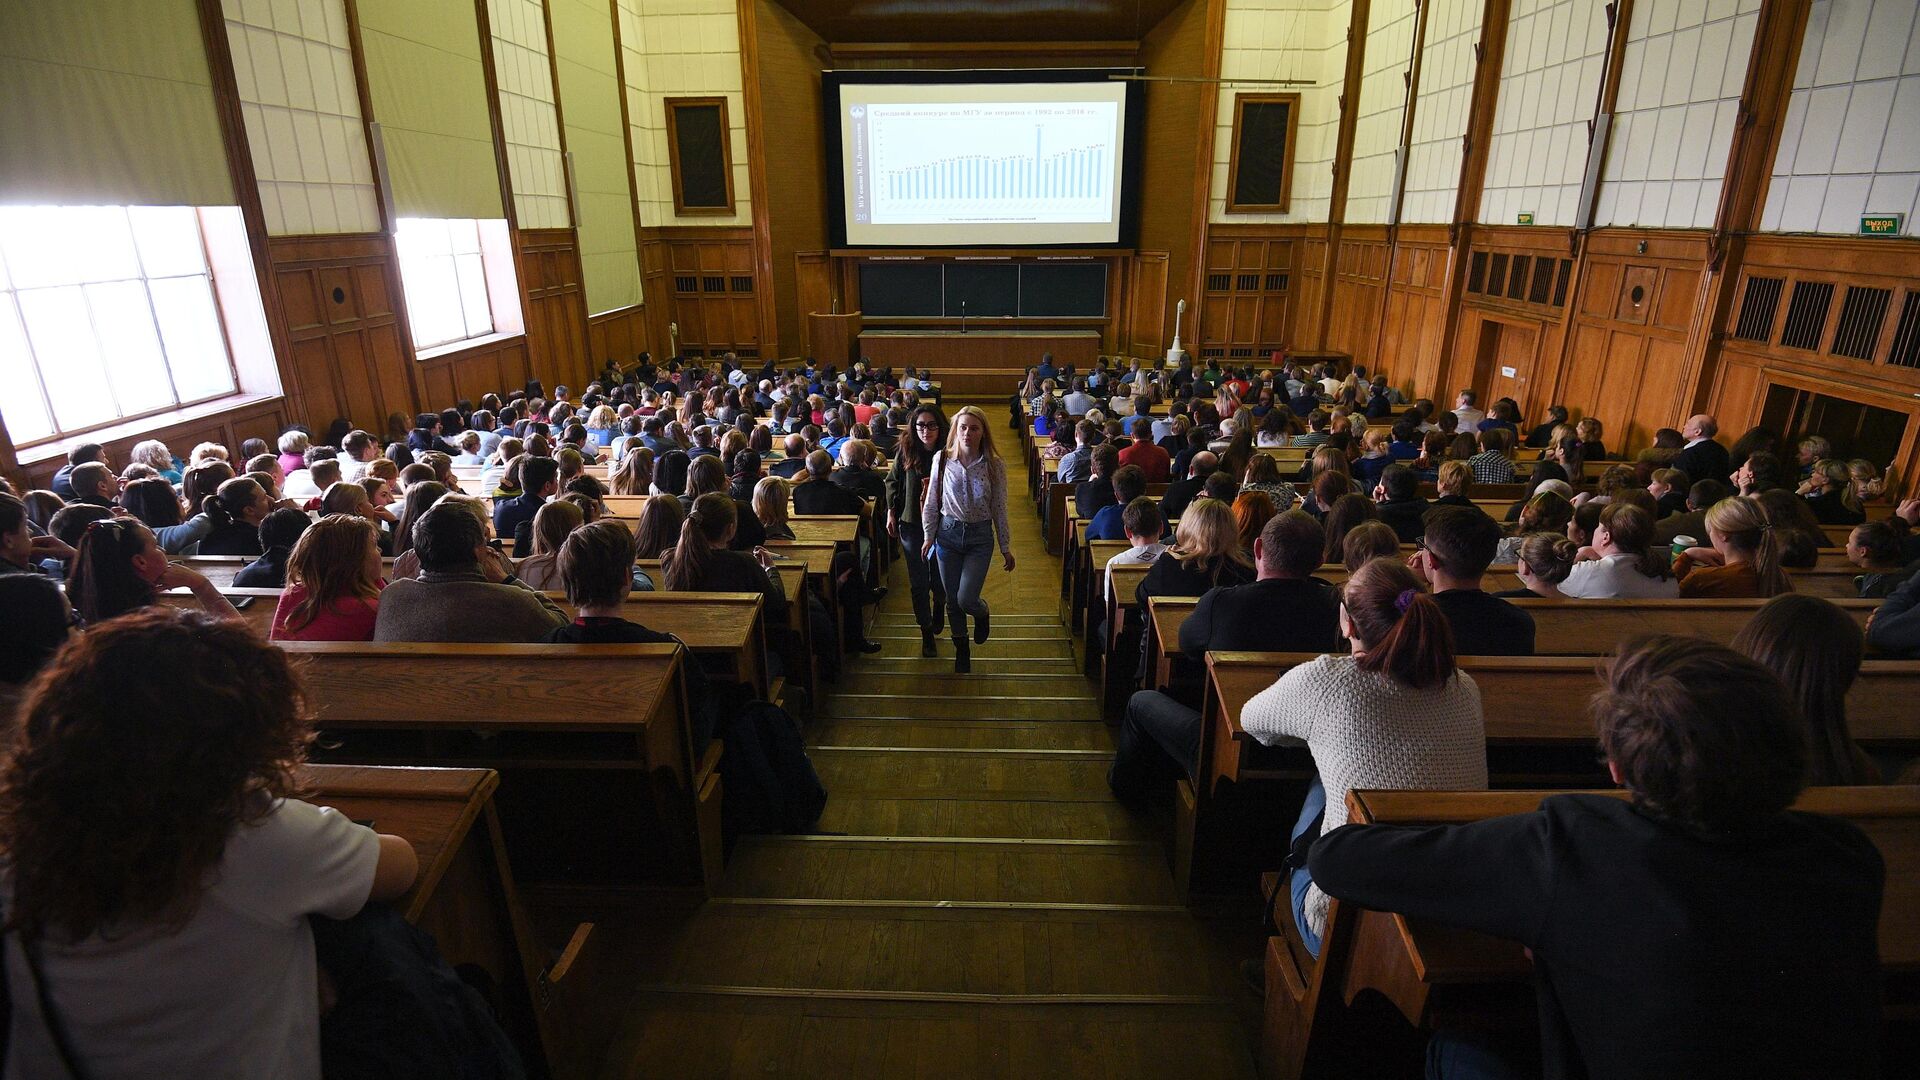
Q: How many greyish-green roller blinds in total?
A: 3